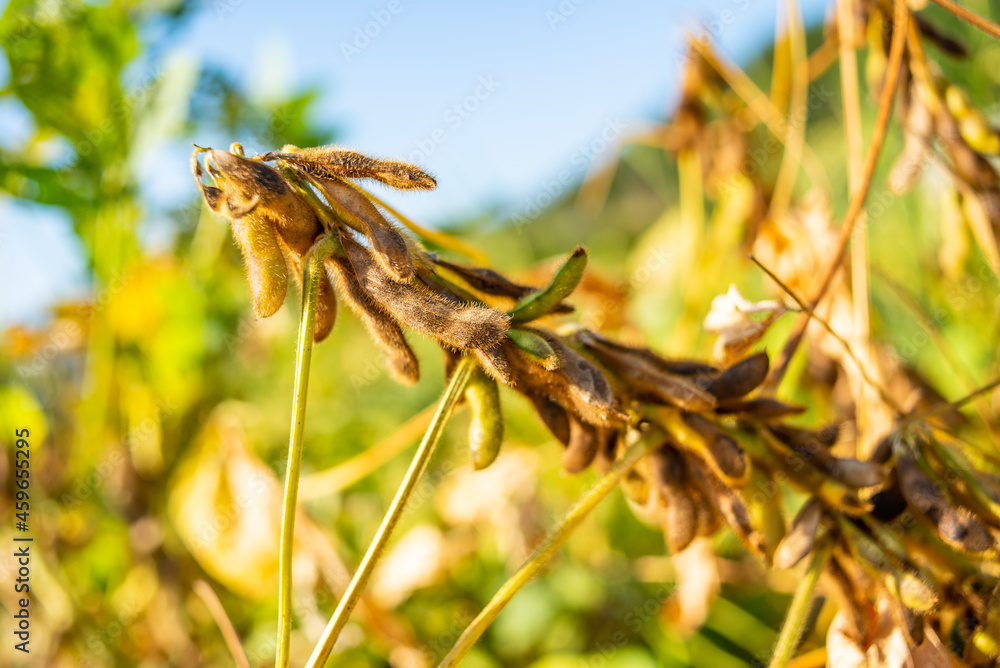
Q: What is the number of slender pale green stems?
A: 4